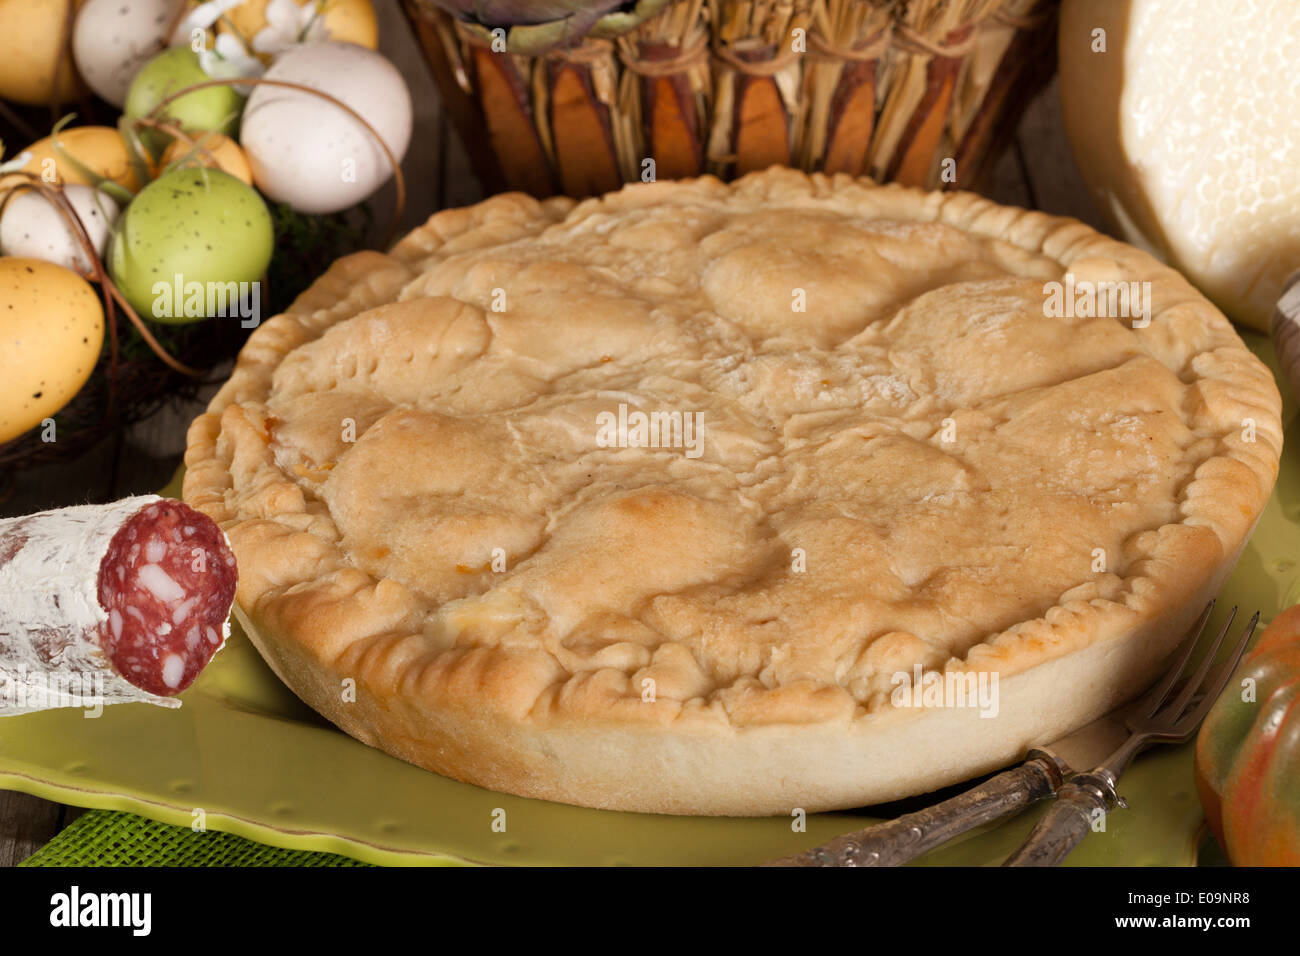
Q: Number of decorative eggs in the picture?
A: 10